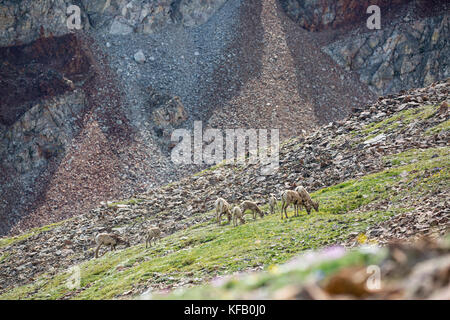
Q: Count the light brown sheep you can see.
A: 8